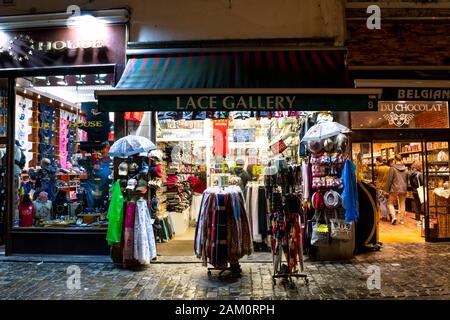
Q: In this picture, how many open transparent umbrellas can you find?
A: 2